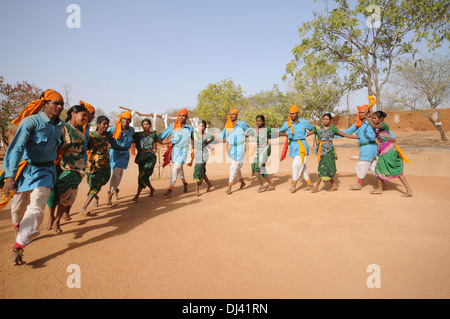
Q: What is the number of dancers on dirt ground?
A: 14